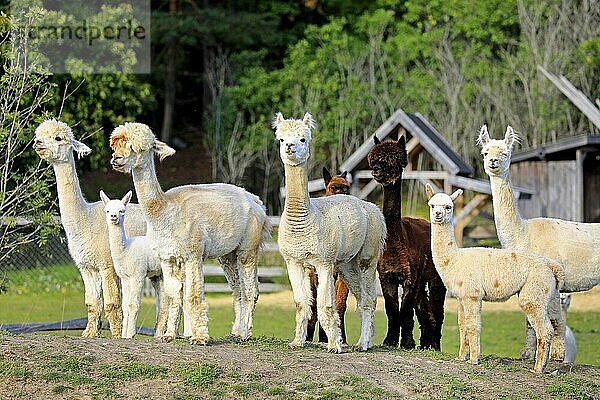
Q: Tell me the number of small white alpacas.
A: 2